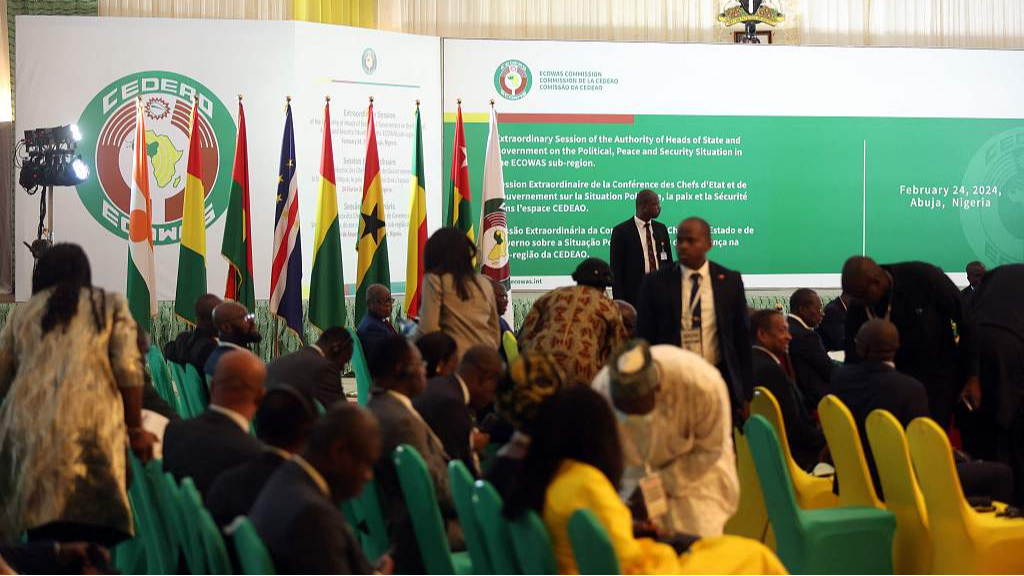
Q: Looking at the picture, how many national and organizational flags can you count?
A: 9